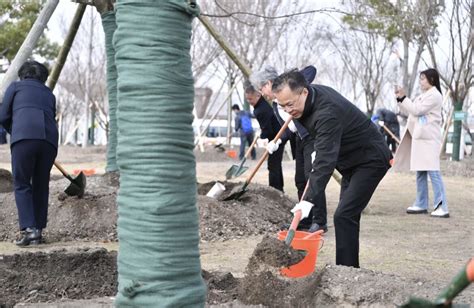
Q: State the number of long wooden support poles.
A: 3